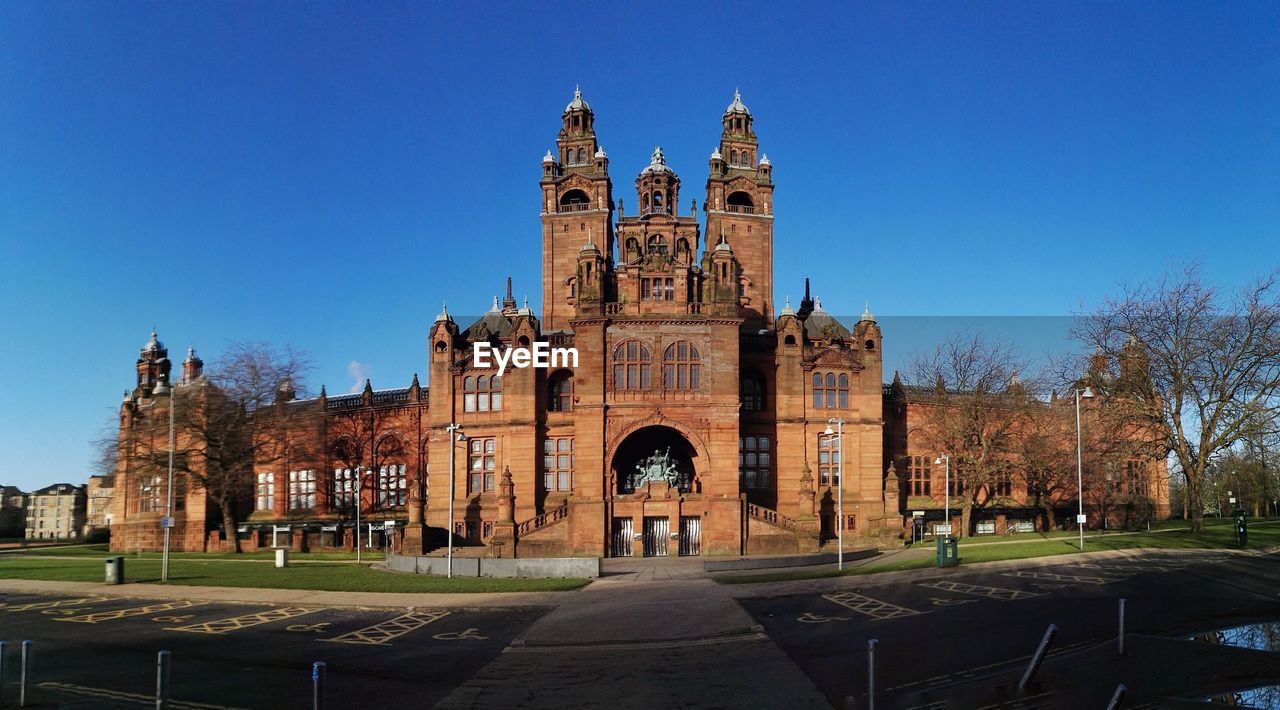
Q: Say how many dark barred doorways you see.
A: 3